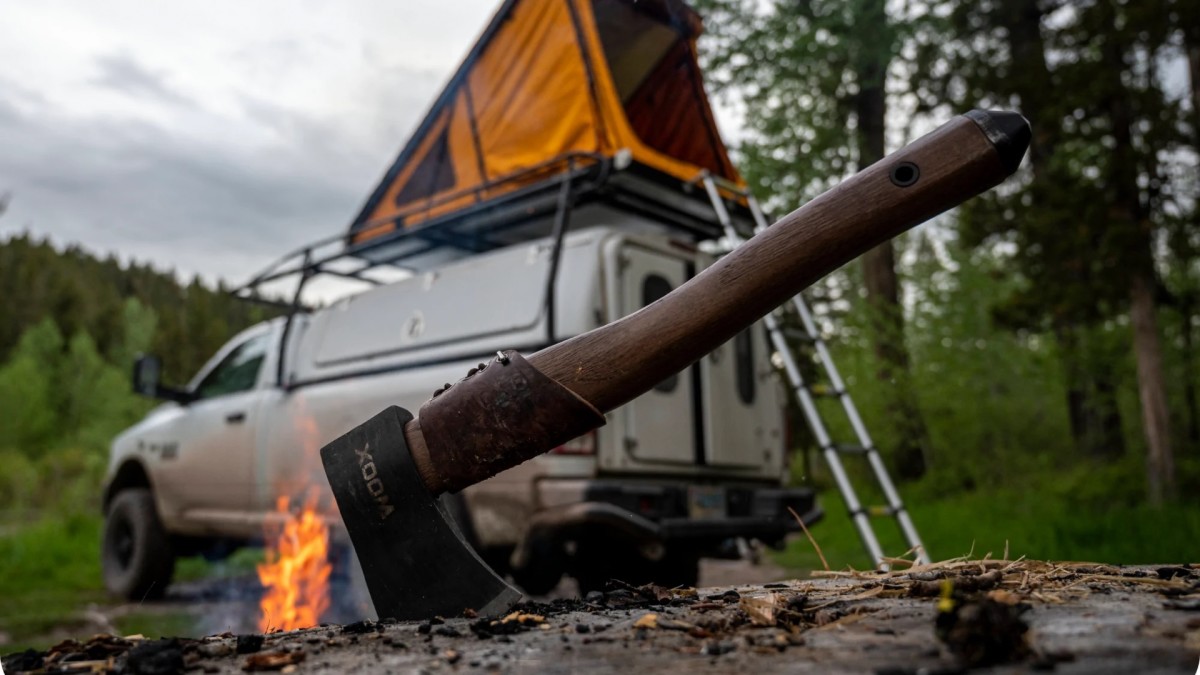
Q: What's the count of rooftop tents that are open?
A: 1